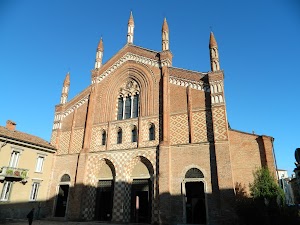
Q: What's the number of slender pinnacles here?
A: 5